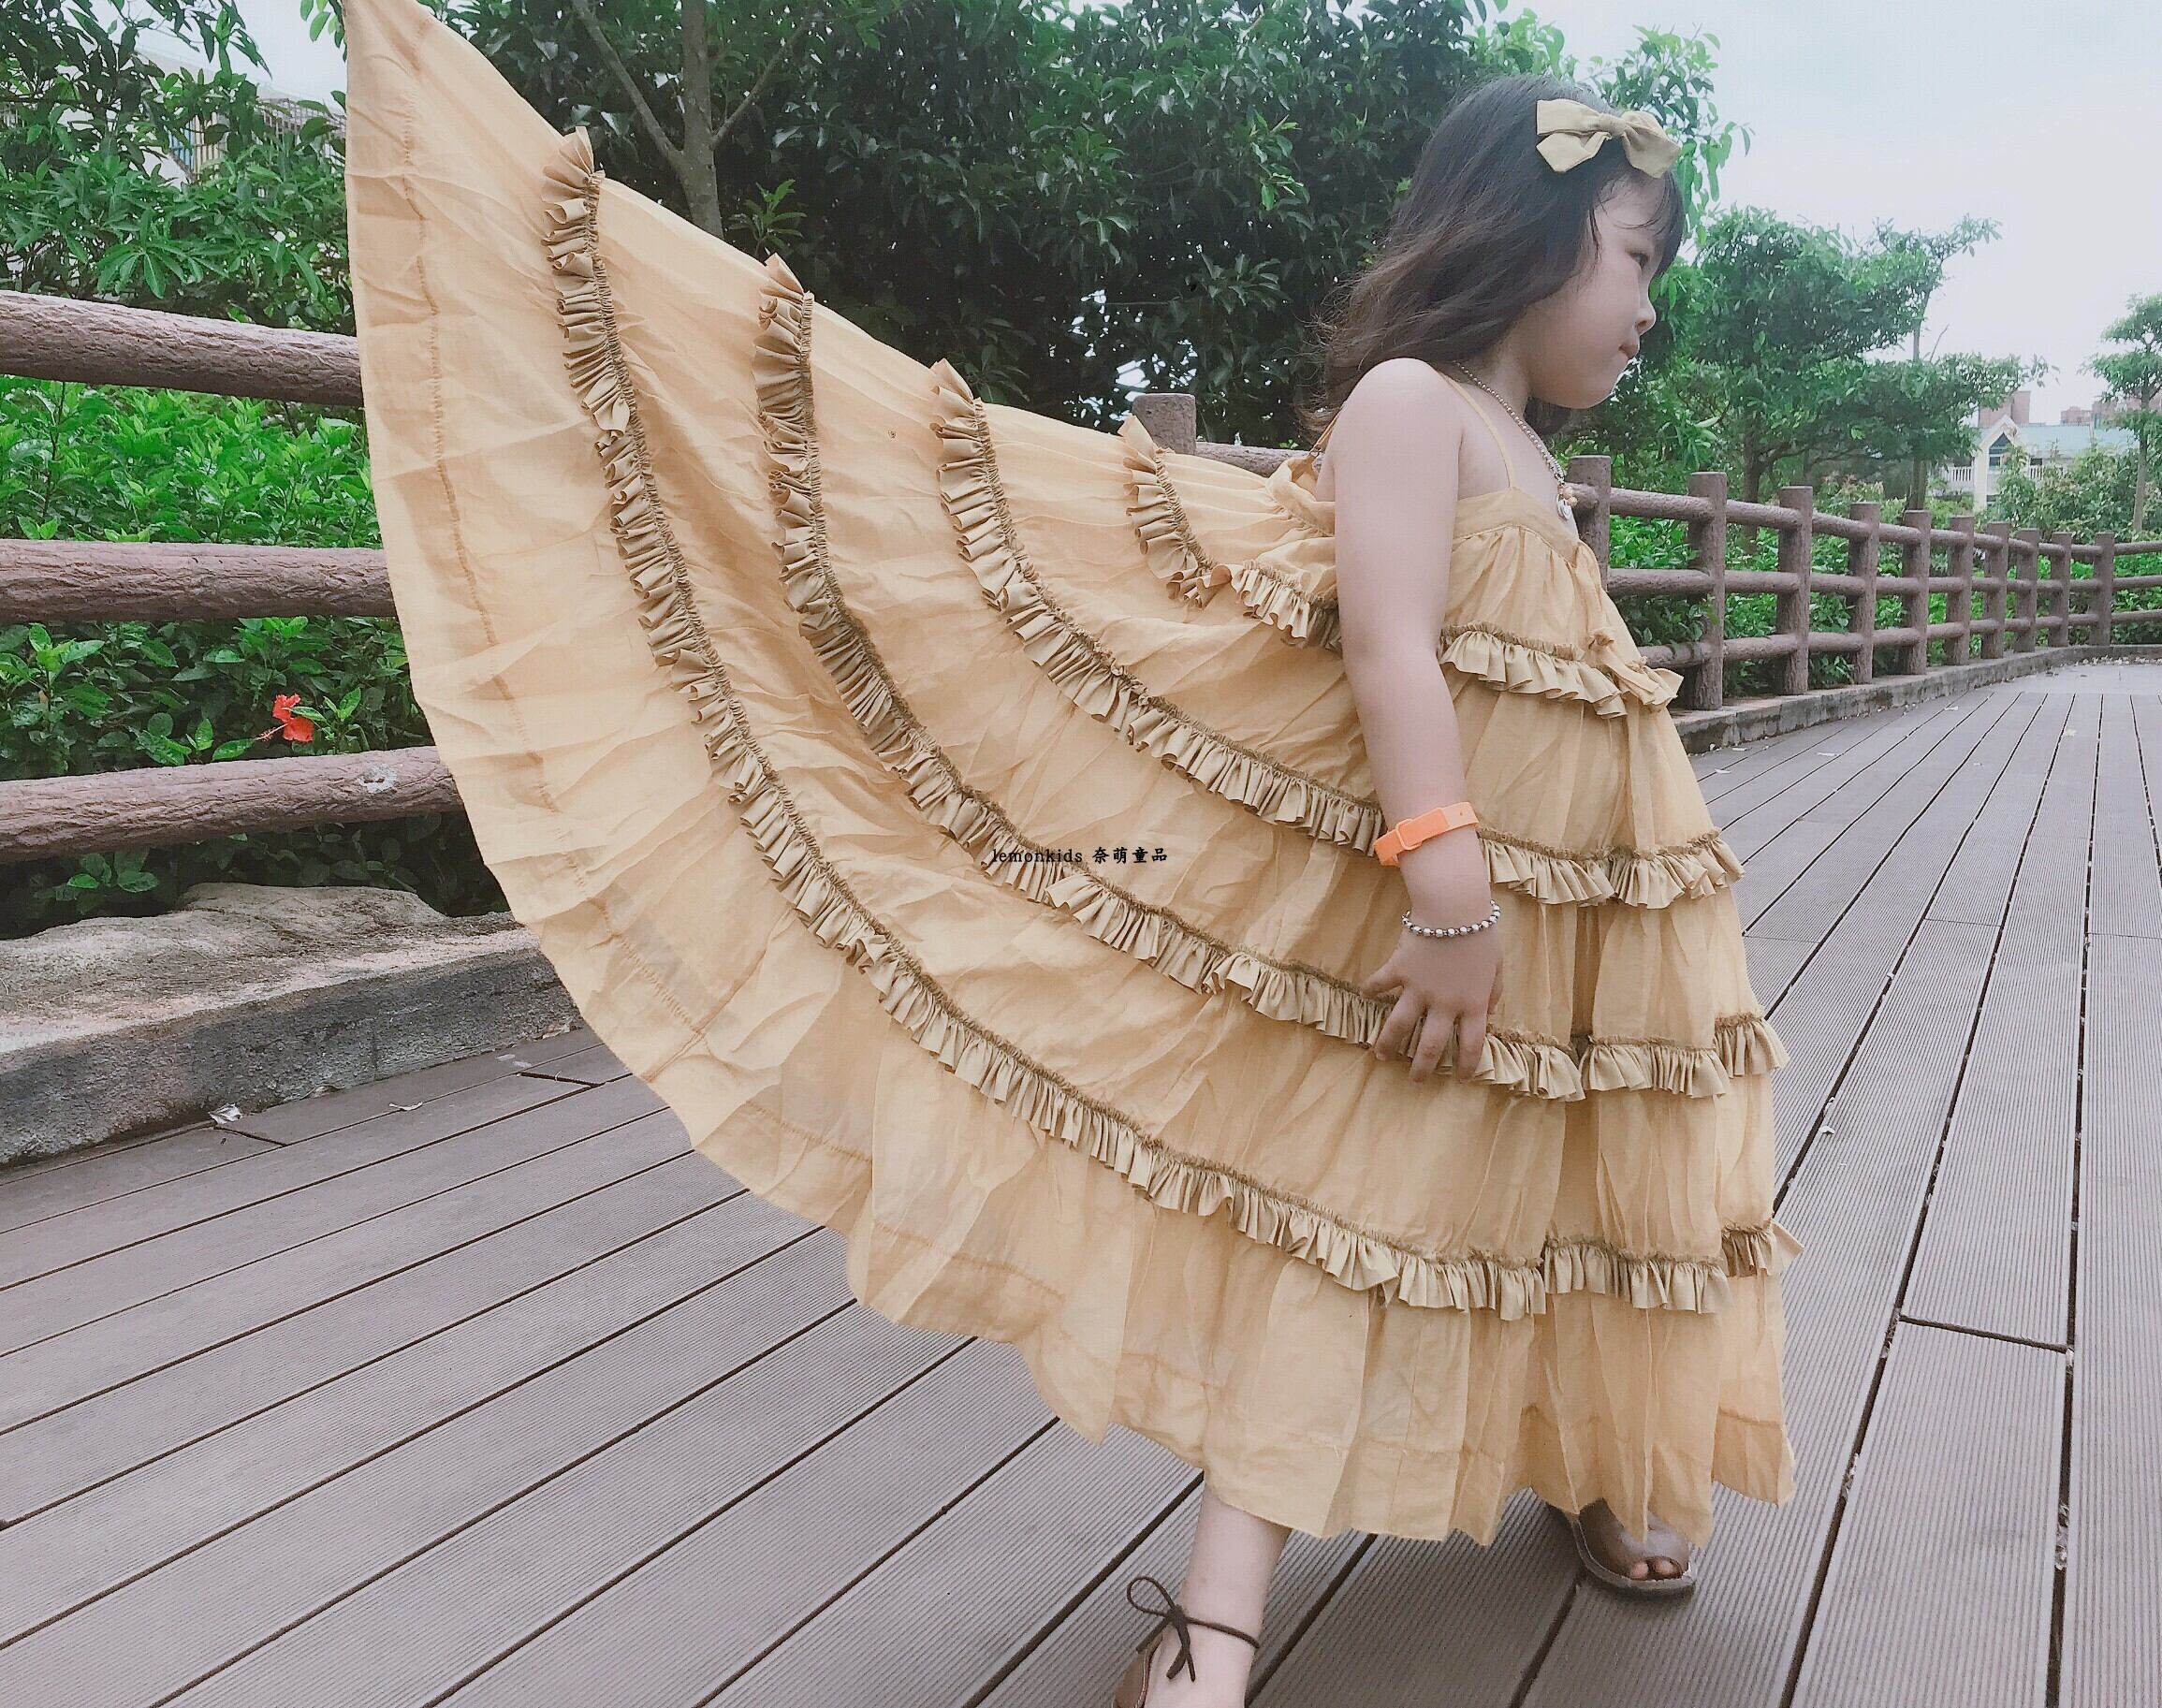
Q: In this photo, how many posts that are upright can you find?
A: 11